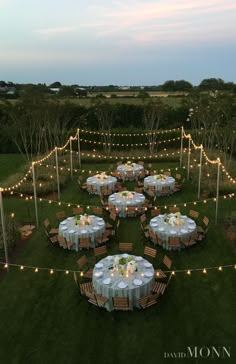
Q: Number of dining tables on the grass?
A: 7